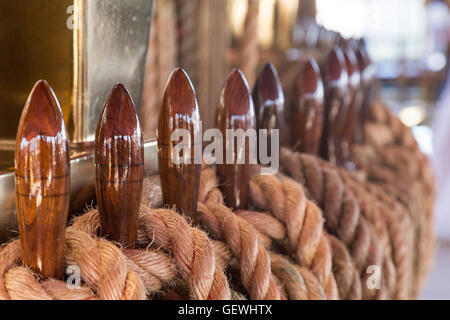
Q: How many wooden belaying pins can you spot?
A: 9